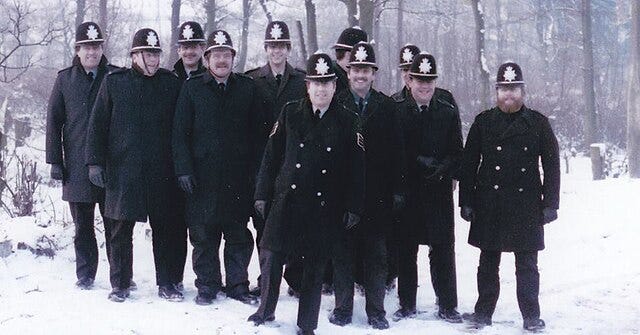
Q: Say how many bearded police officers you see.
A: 1